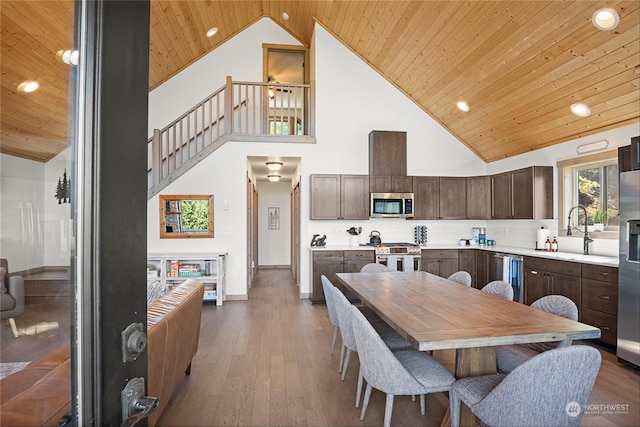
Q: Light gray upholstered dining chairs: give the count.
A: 8